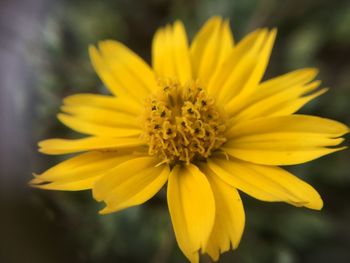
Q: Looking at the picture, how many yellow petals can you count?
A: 13